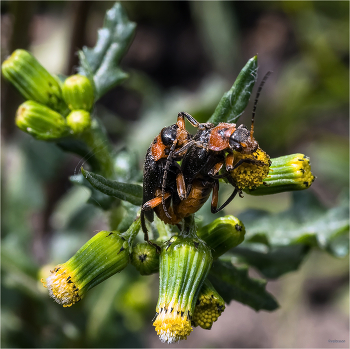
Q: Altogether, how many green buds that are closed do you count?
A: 6